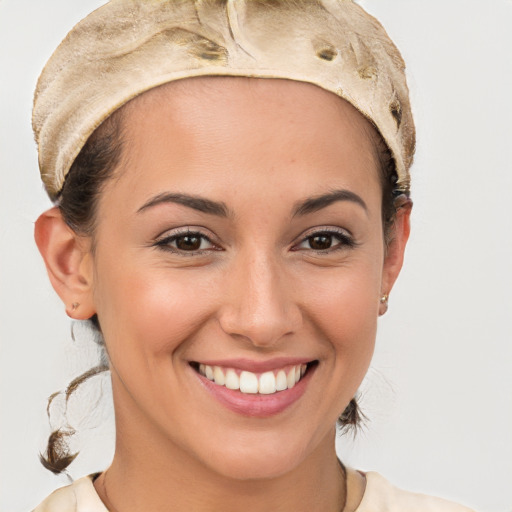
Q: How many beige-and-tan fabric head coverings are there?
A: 1